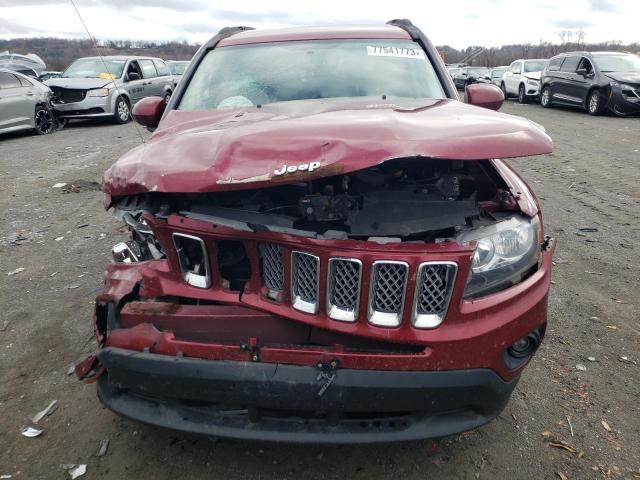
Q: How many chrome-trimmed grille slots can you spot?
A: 5